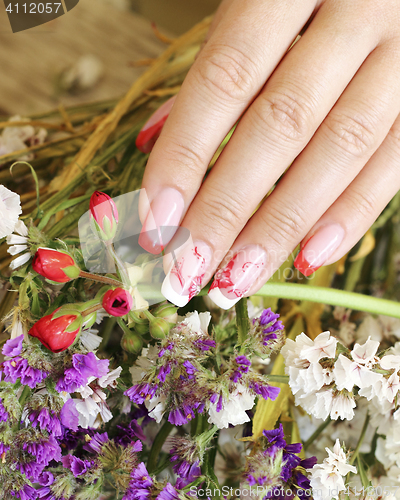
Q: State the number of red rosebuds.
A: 4